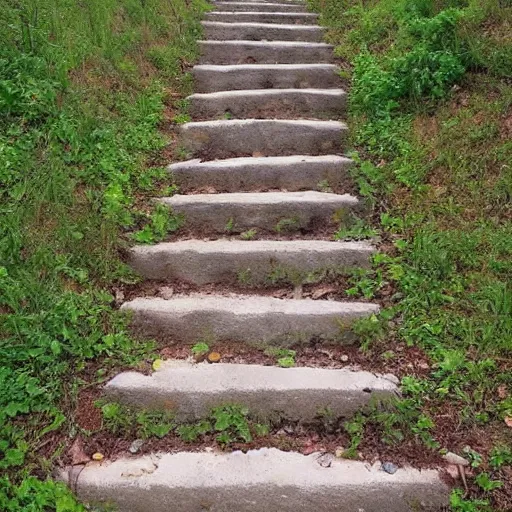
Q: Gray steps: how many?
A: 13